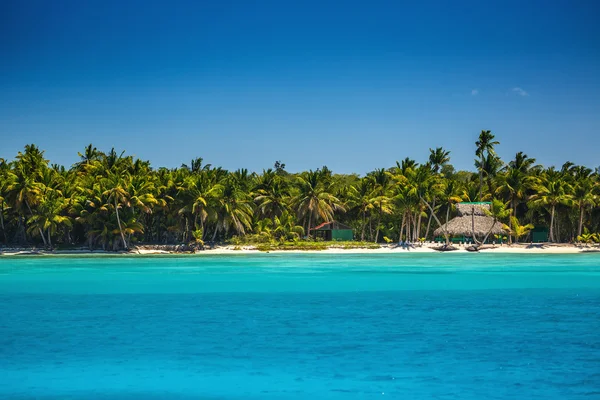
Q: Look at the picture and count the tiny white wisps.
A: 2